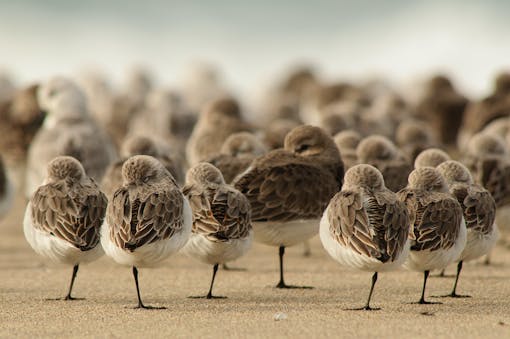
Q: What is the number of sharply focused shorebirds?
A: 7